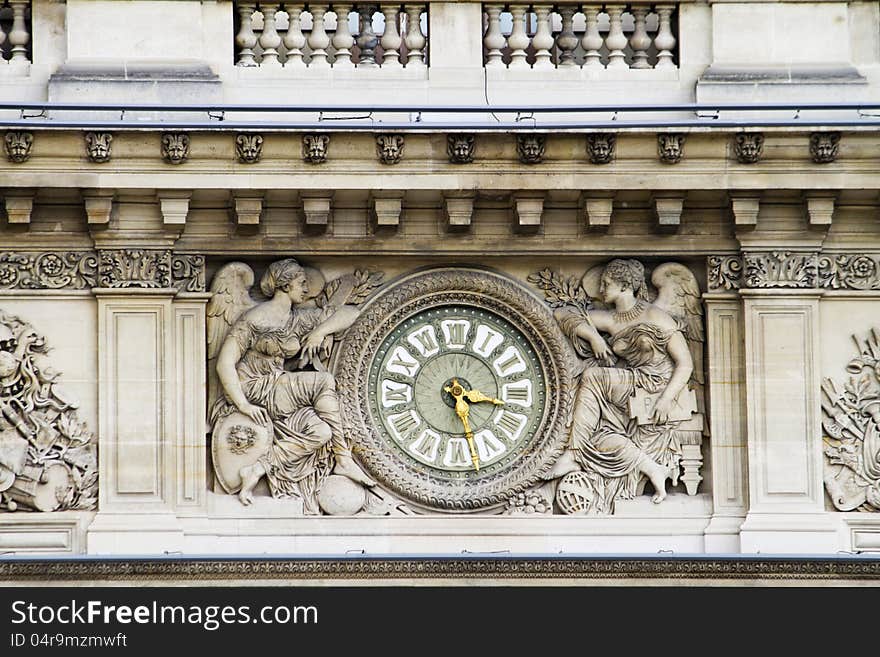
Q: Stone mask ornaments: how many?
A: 12